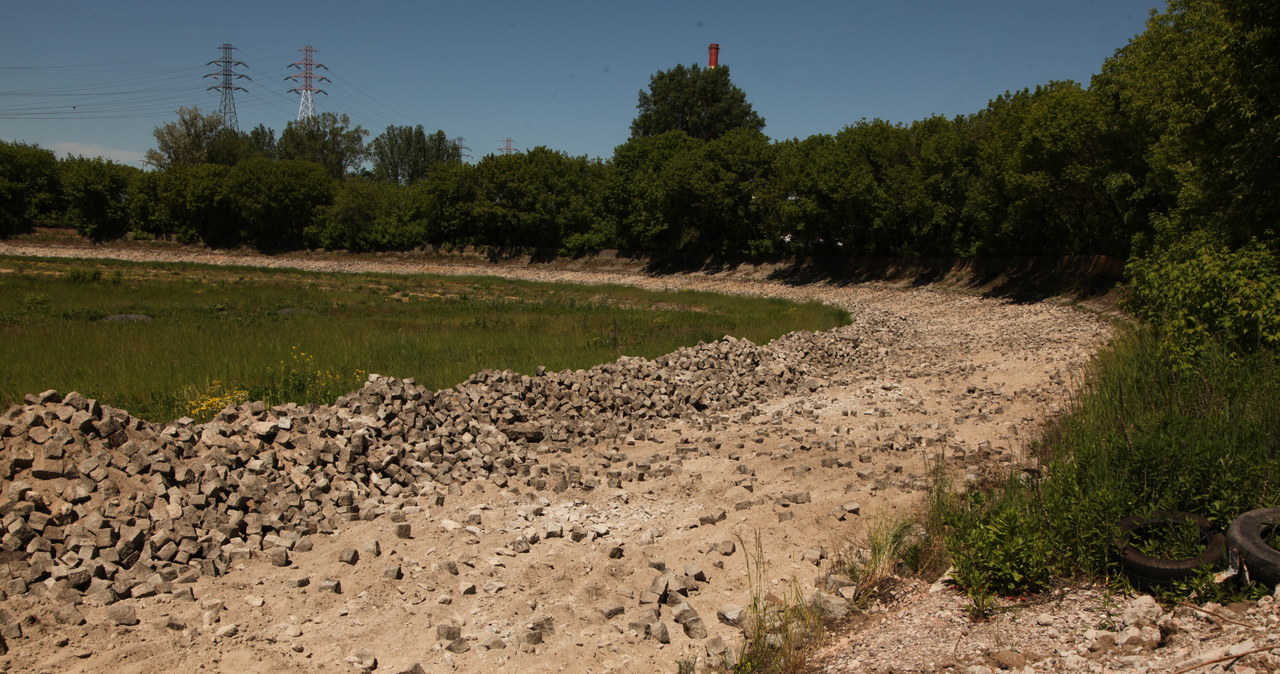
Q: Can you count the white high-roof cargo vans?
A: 0